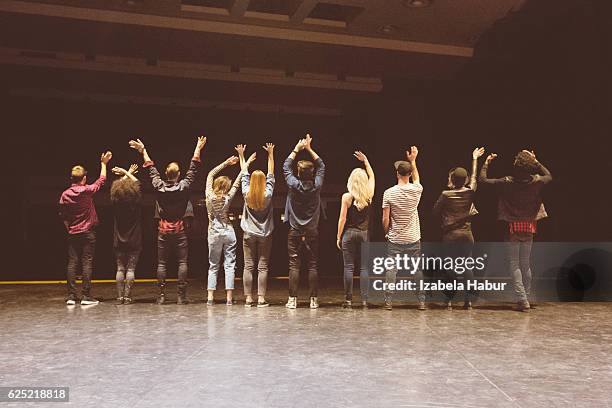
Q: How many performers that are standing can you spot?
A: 10